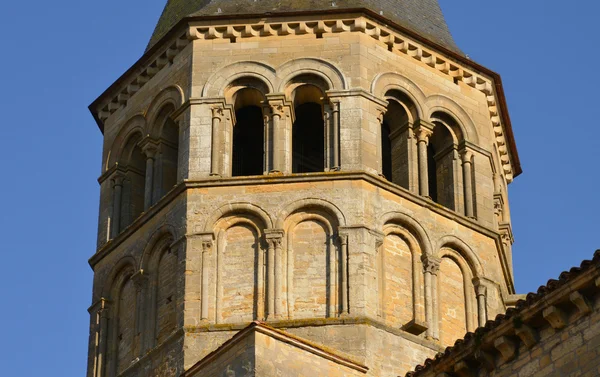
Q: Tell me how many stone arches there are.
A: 12